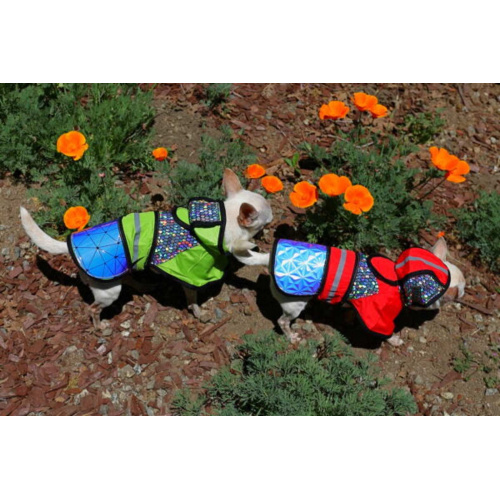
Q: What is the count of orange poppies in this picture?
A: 13